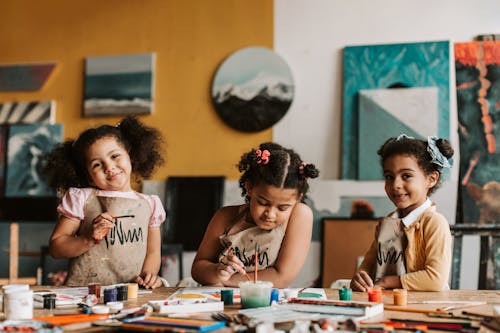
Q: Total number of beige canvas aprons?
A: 3